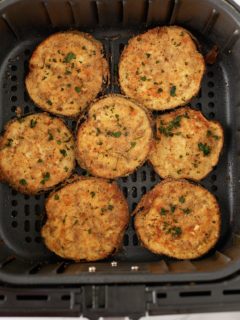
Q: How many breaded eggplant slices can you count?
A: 7